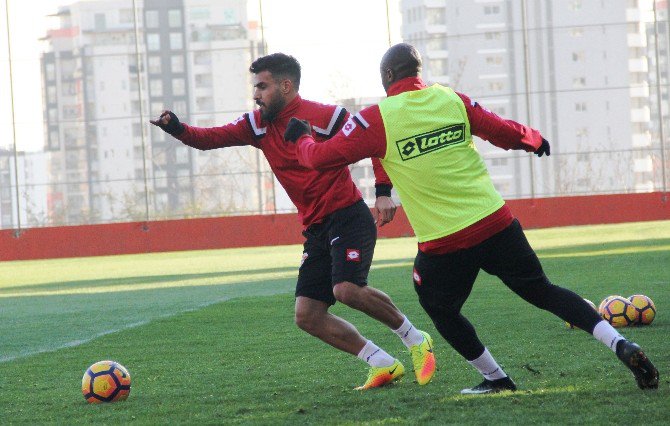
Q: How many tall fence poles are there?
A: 6